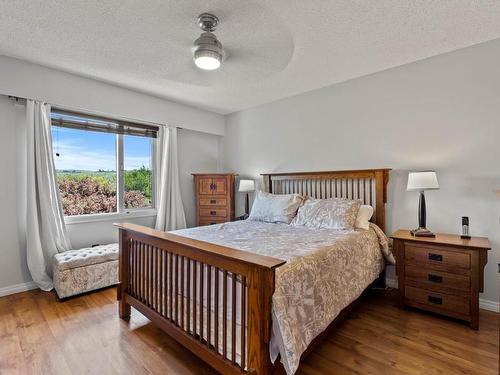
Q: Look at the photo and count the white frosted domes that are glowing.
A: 1